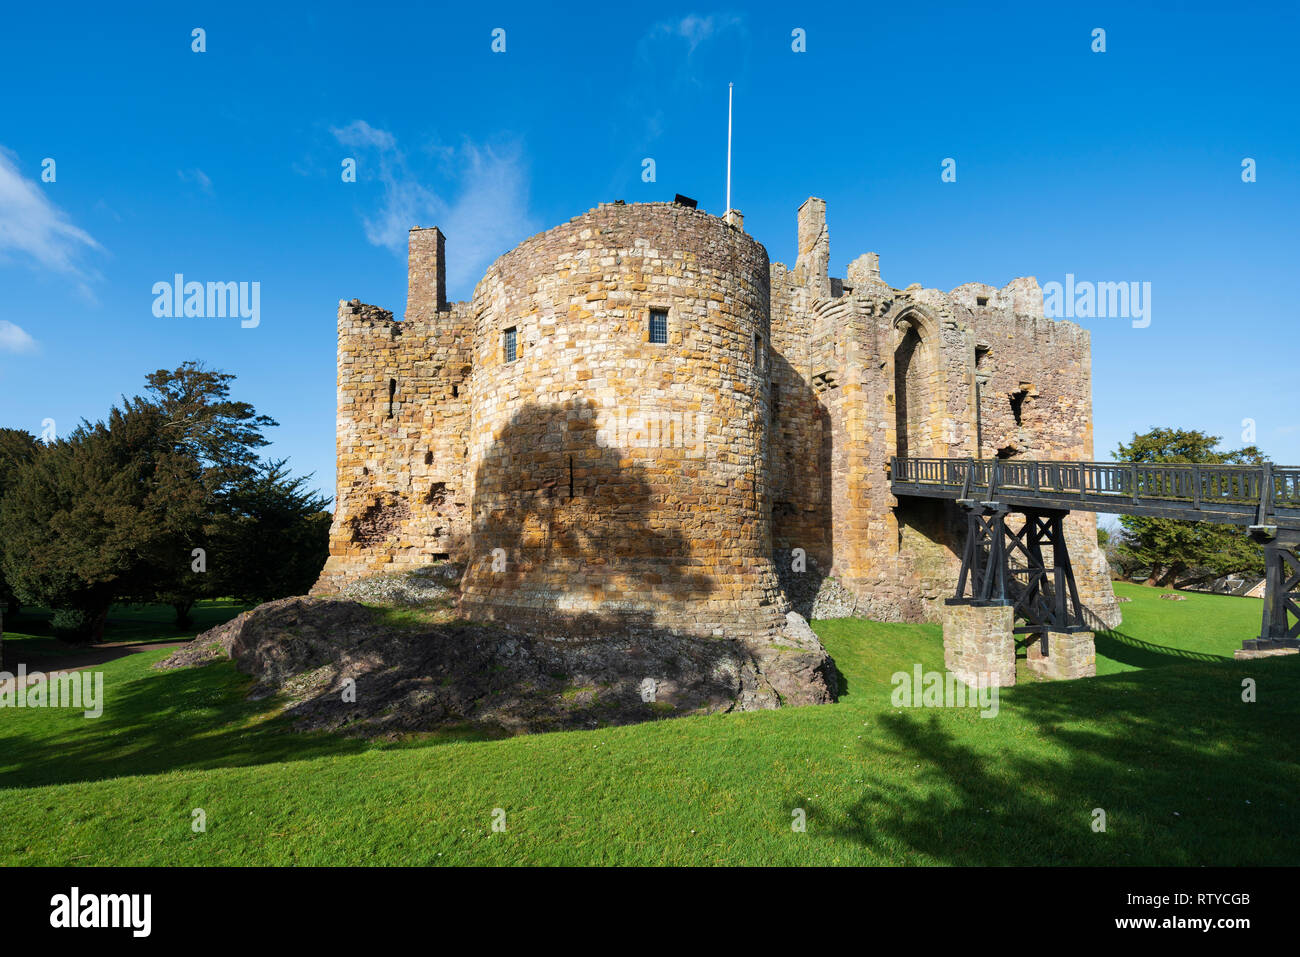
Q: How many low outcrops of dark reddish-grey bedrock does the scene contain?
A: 1